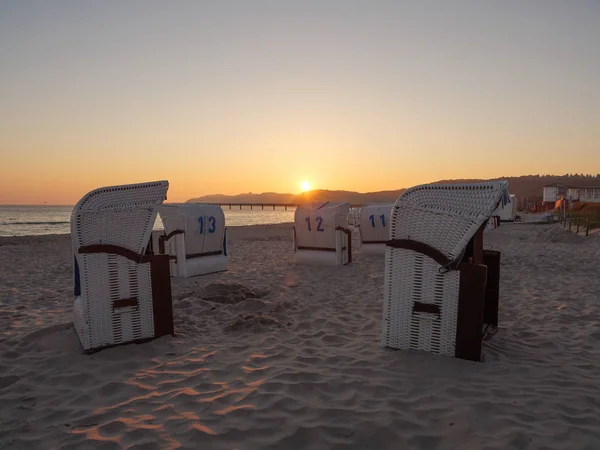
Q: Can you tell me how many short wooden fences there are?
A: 1